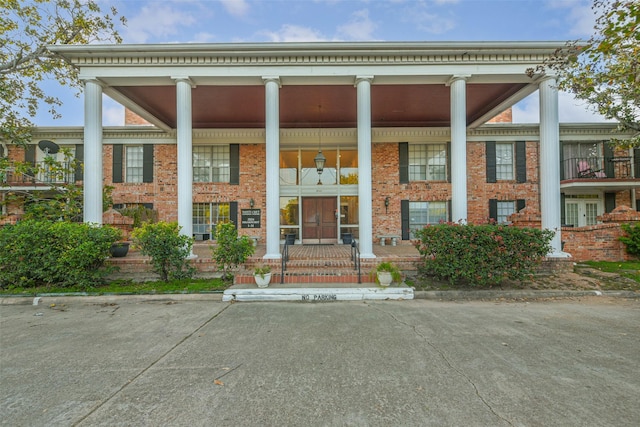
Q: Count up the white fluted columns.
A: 6